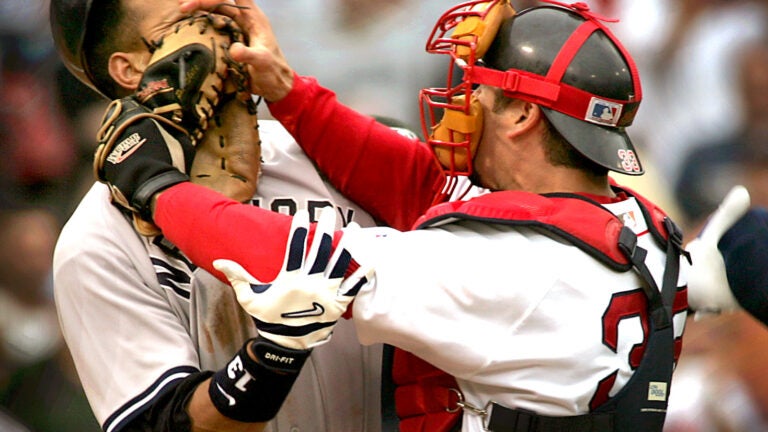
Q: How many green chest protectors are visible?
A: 0